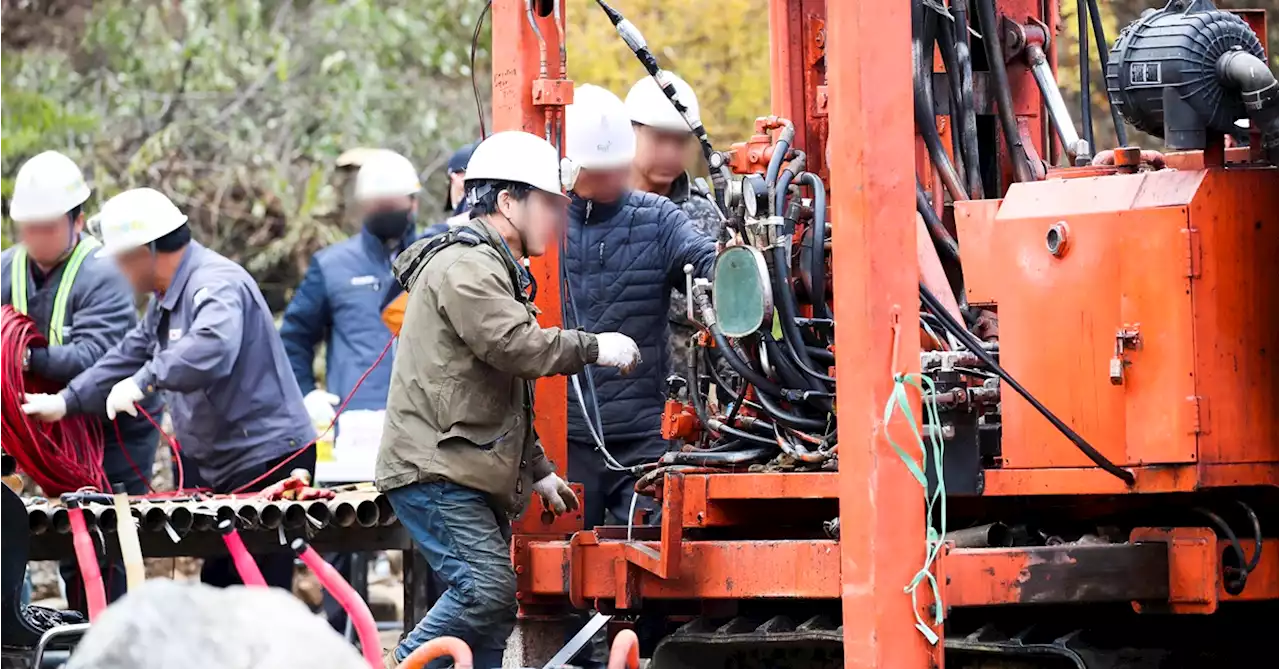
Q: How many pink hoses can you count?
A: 3